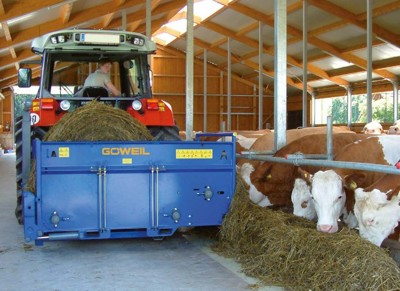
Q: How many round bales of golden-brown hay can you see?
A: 1